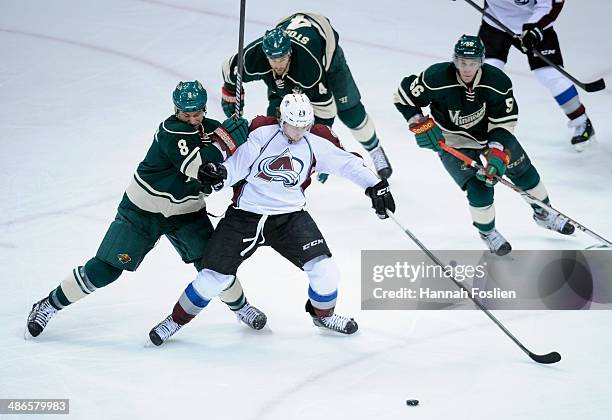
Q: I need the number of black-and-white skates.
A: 8